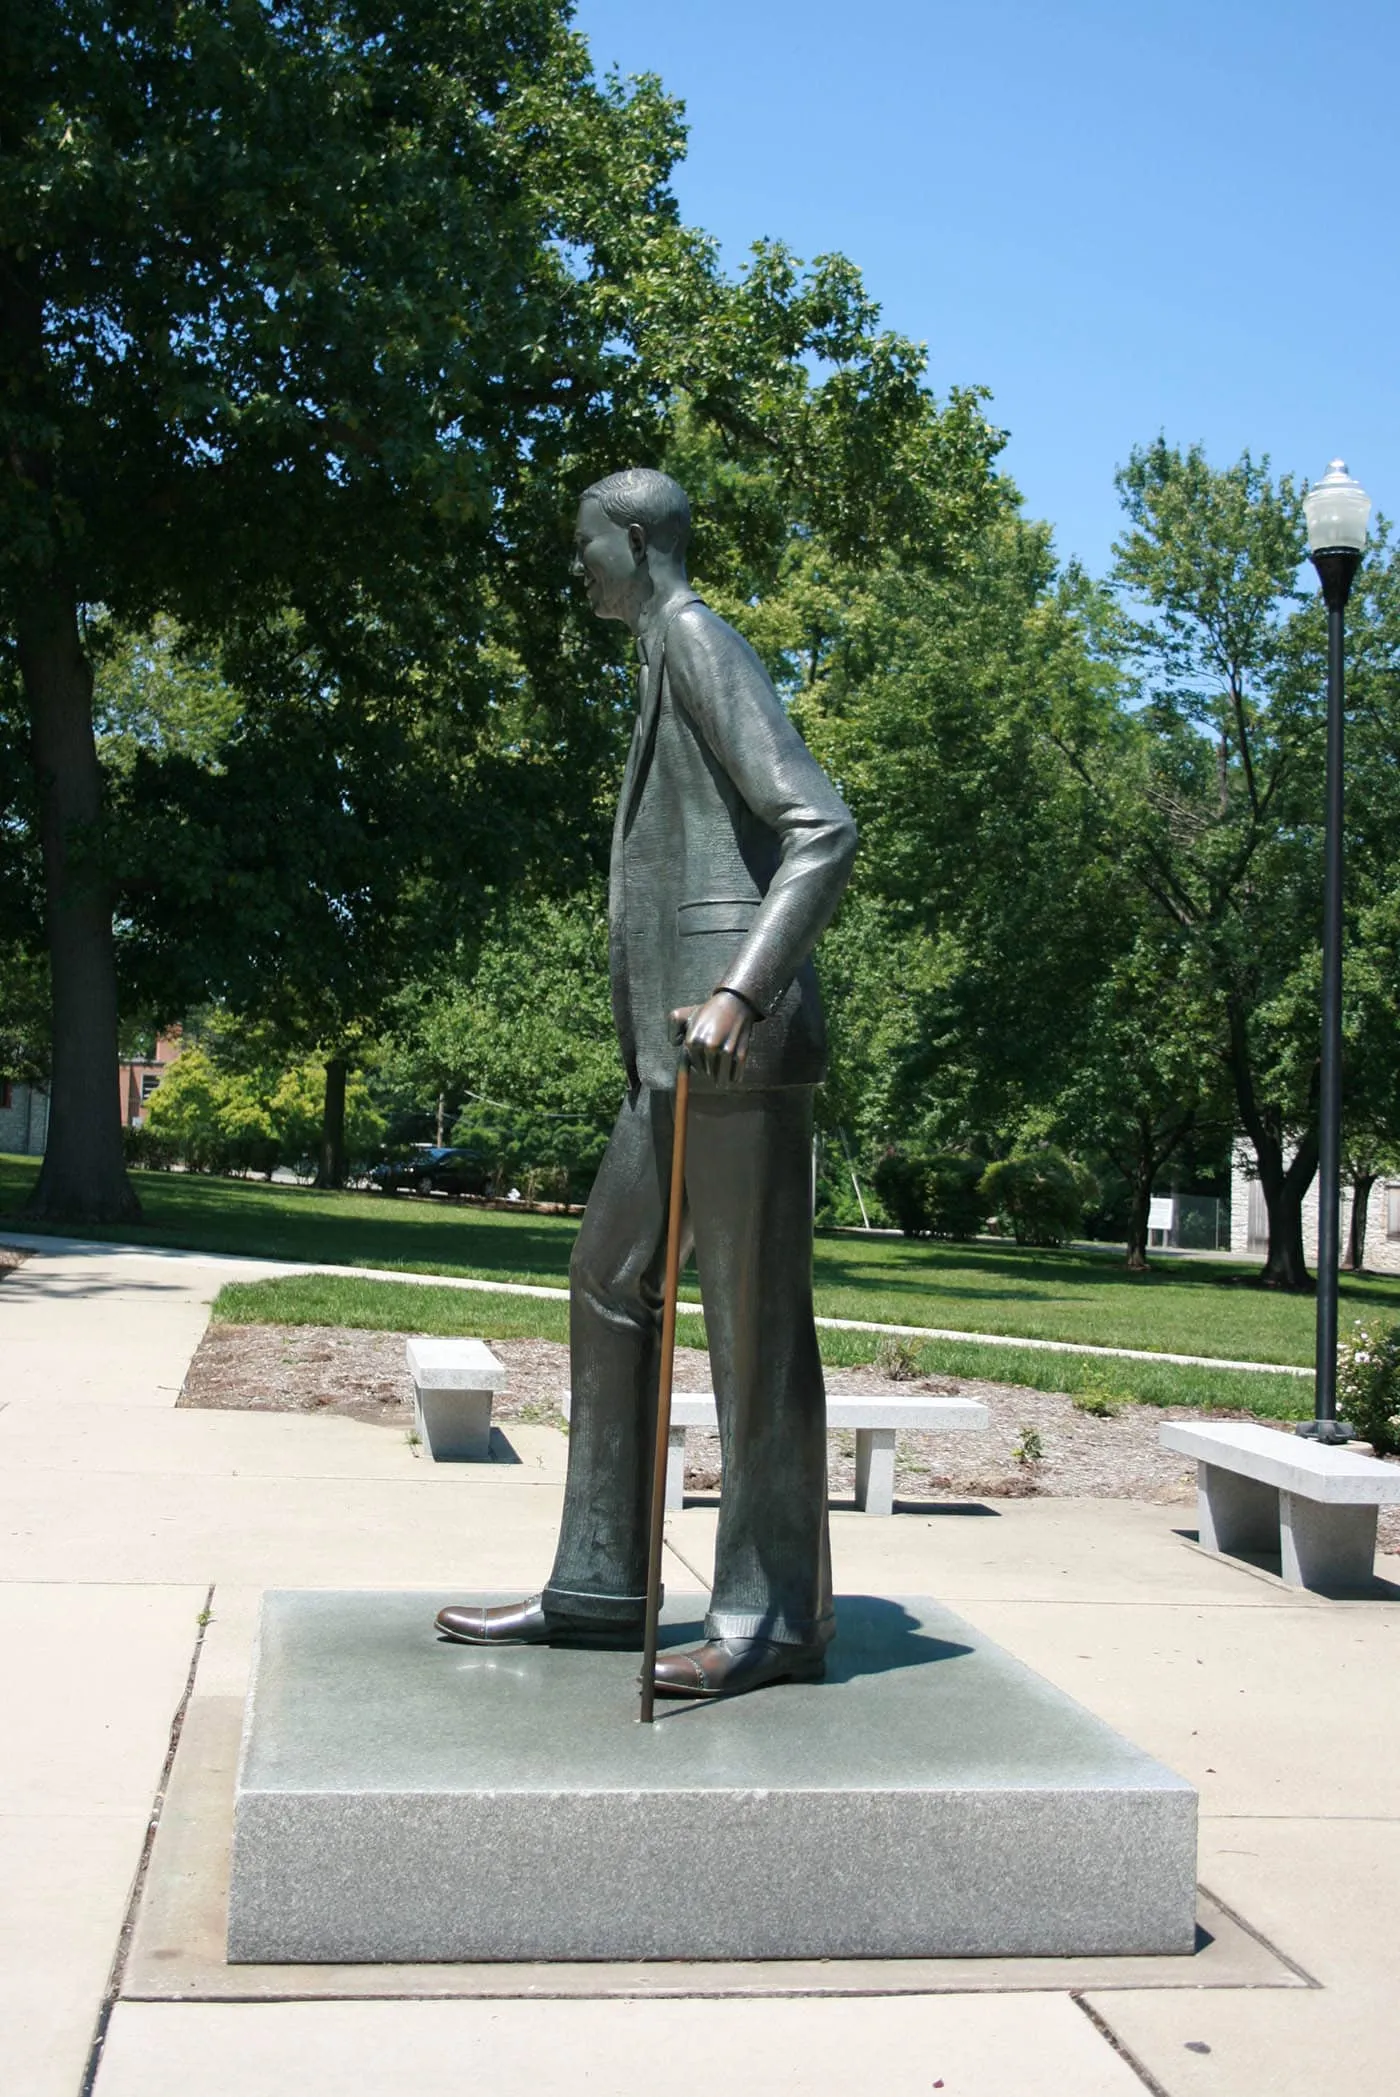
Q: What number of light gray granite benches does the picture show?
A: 3